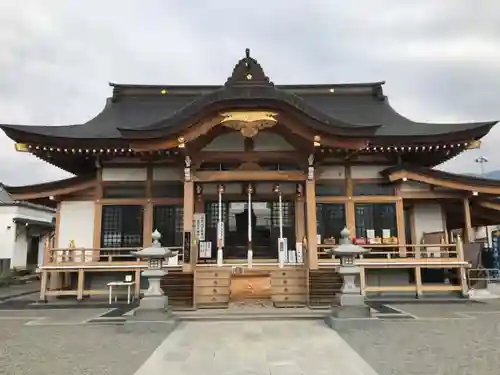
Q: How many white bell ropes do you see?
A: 3